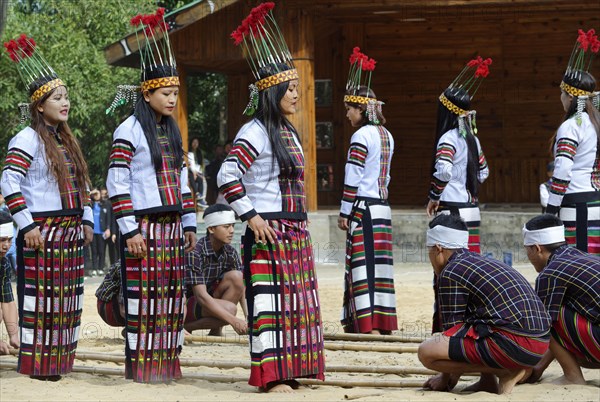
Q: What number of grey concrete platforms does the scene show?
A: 1